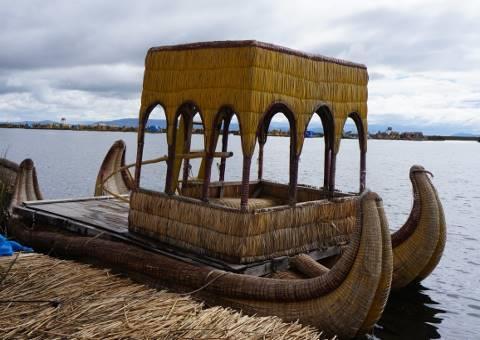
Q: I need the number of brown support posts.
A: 11